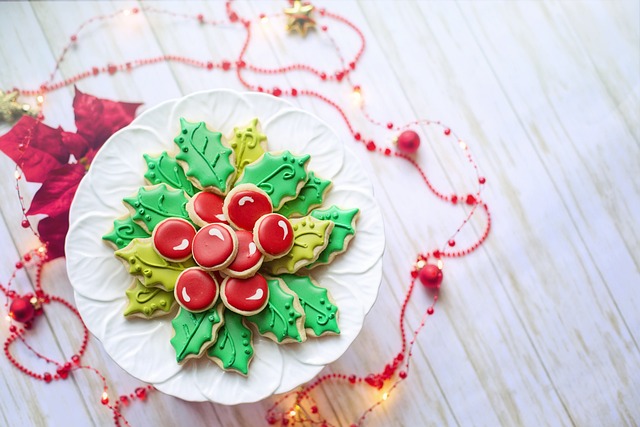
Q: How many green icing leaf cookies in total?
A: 15